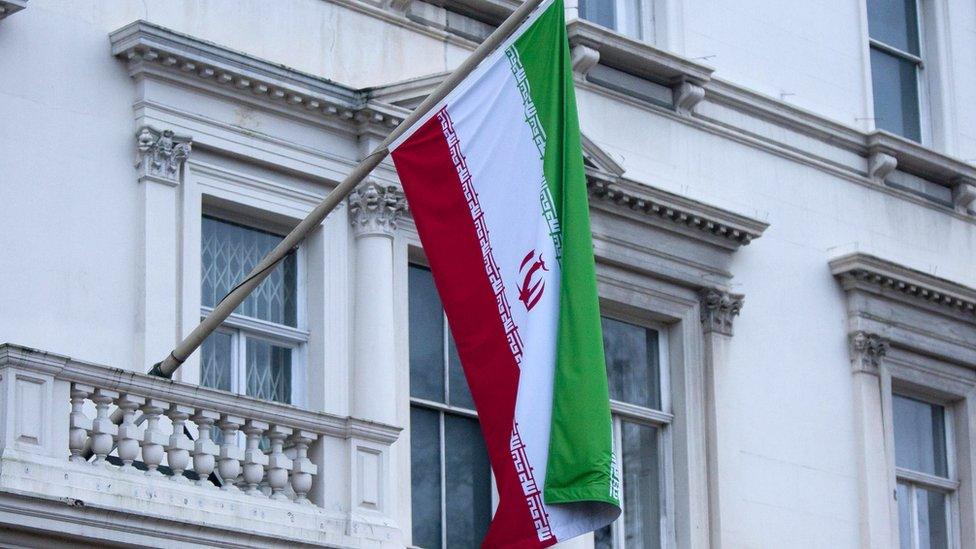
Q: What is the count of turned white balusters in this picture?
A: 10